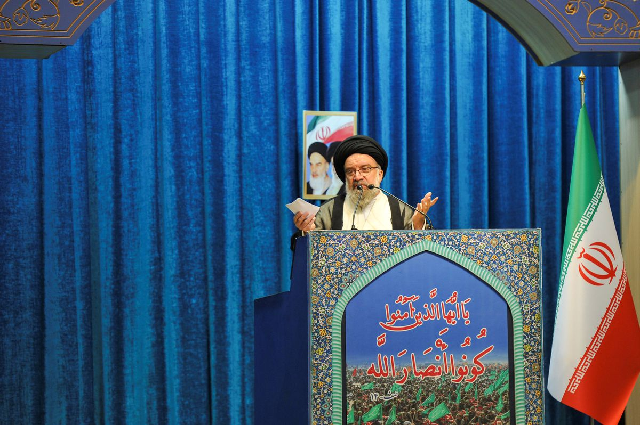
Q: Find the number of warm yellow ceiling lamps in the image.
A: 0